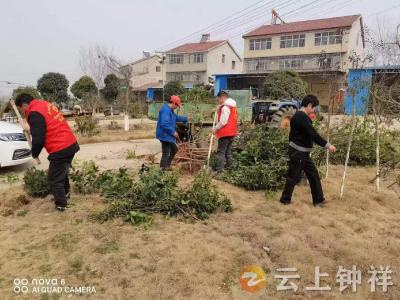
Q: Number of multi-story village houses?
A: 3